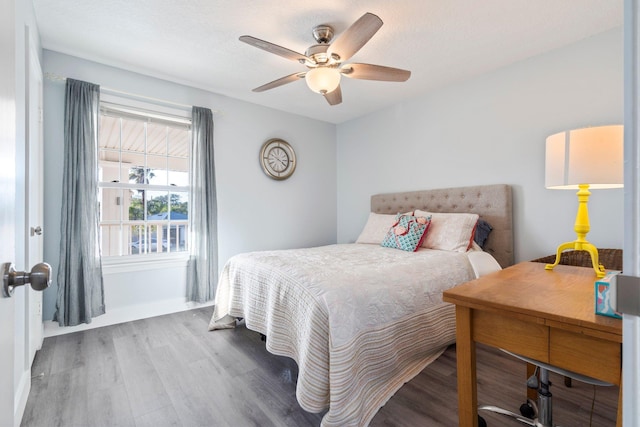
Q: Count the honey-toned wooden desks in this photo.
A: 1